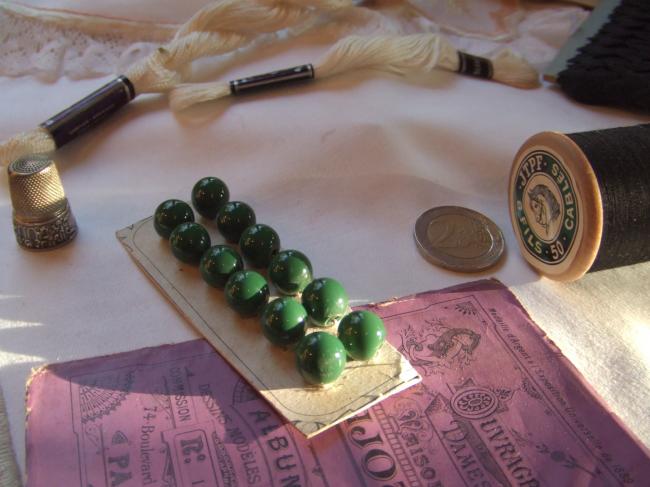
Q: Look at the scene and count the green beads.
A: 12